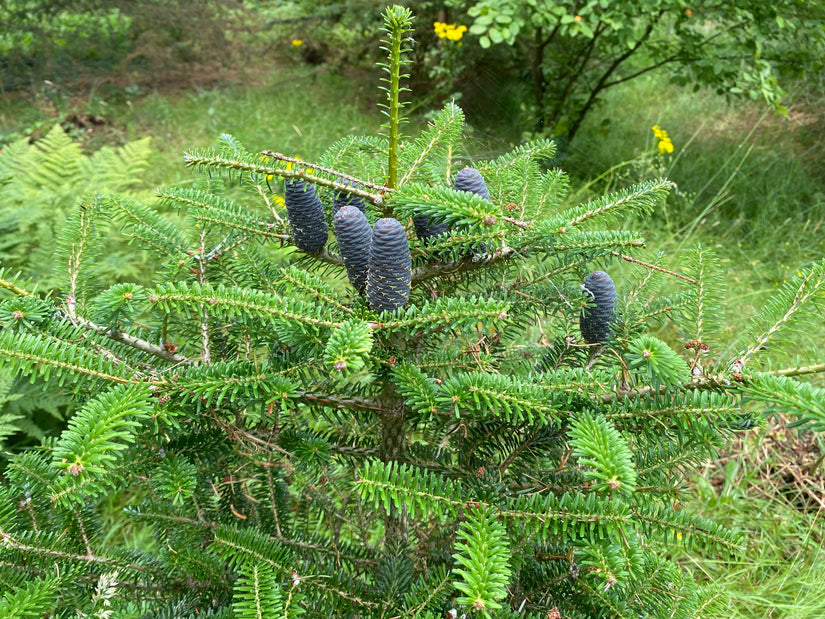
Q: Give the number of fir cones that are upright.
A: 7